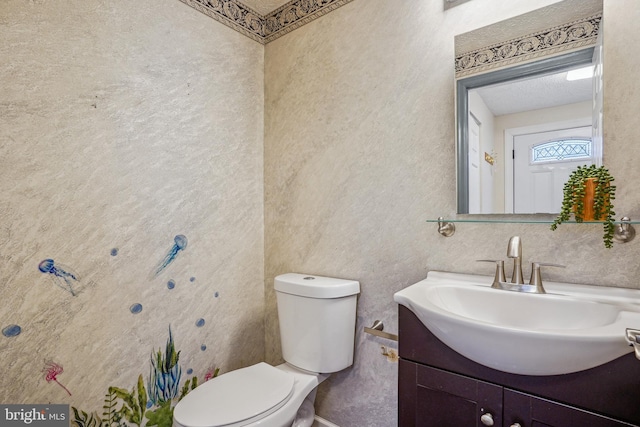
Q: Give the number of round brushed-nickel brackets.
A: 2